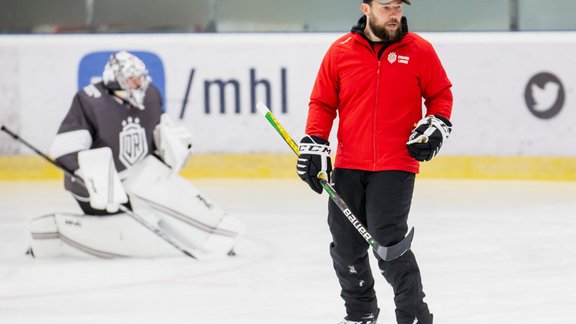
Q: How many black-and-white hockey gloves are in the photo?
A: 2